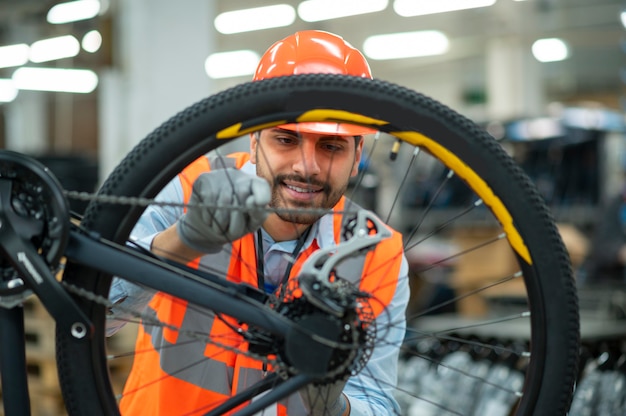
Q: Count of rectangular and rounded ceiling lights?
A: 12